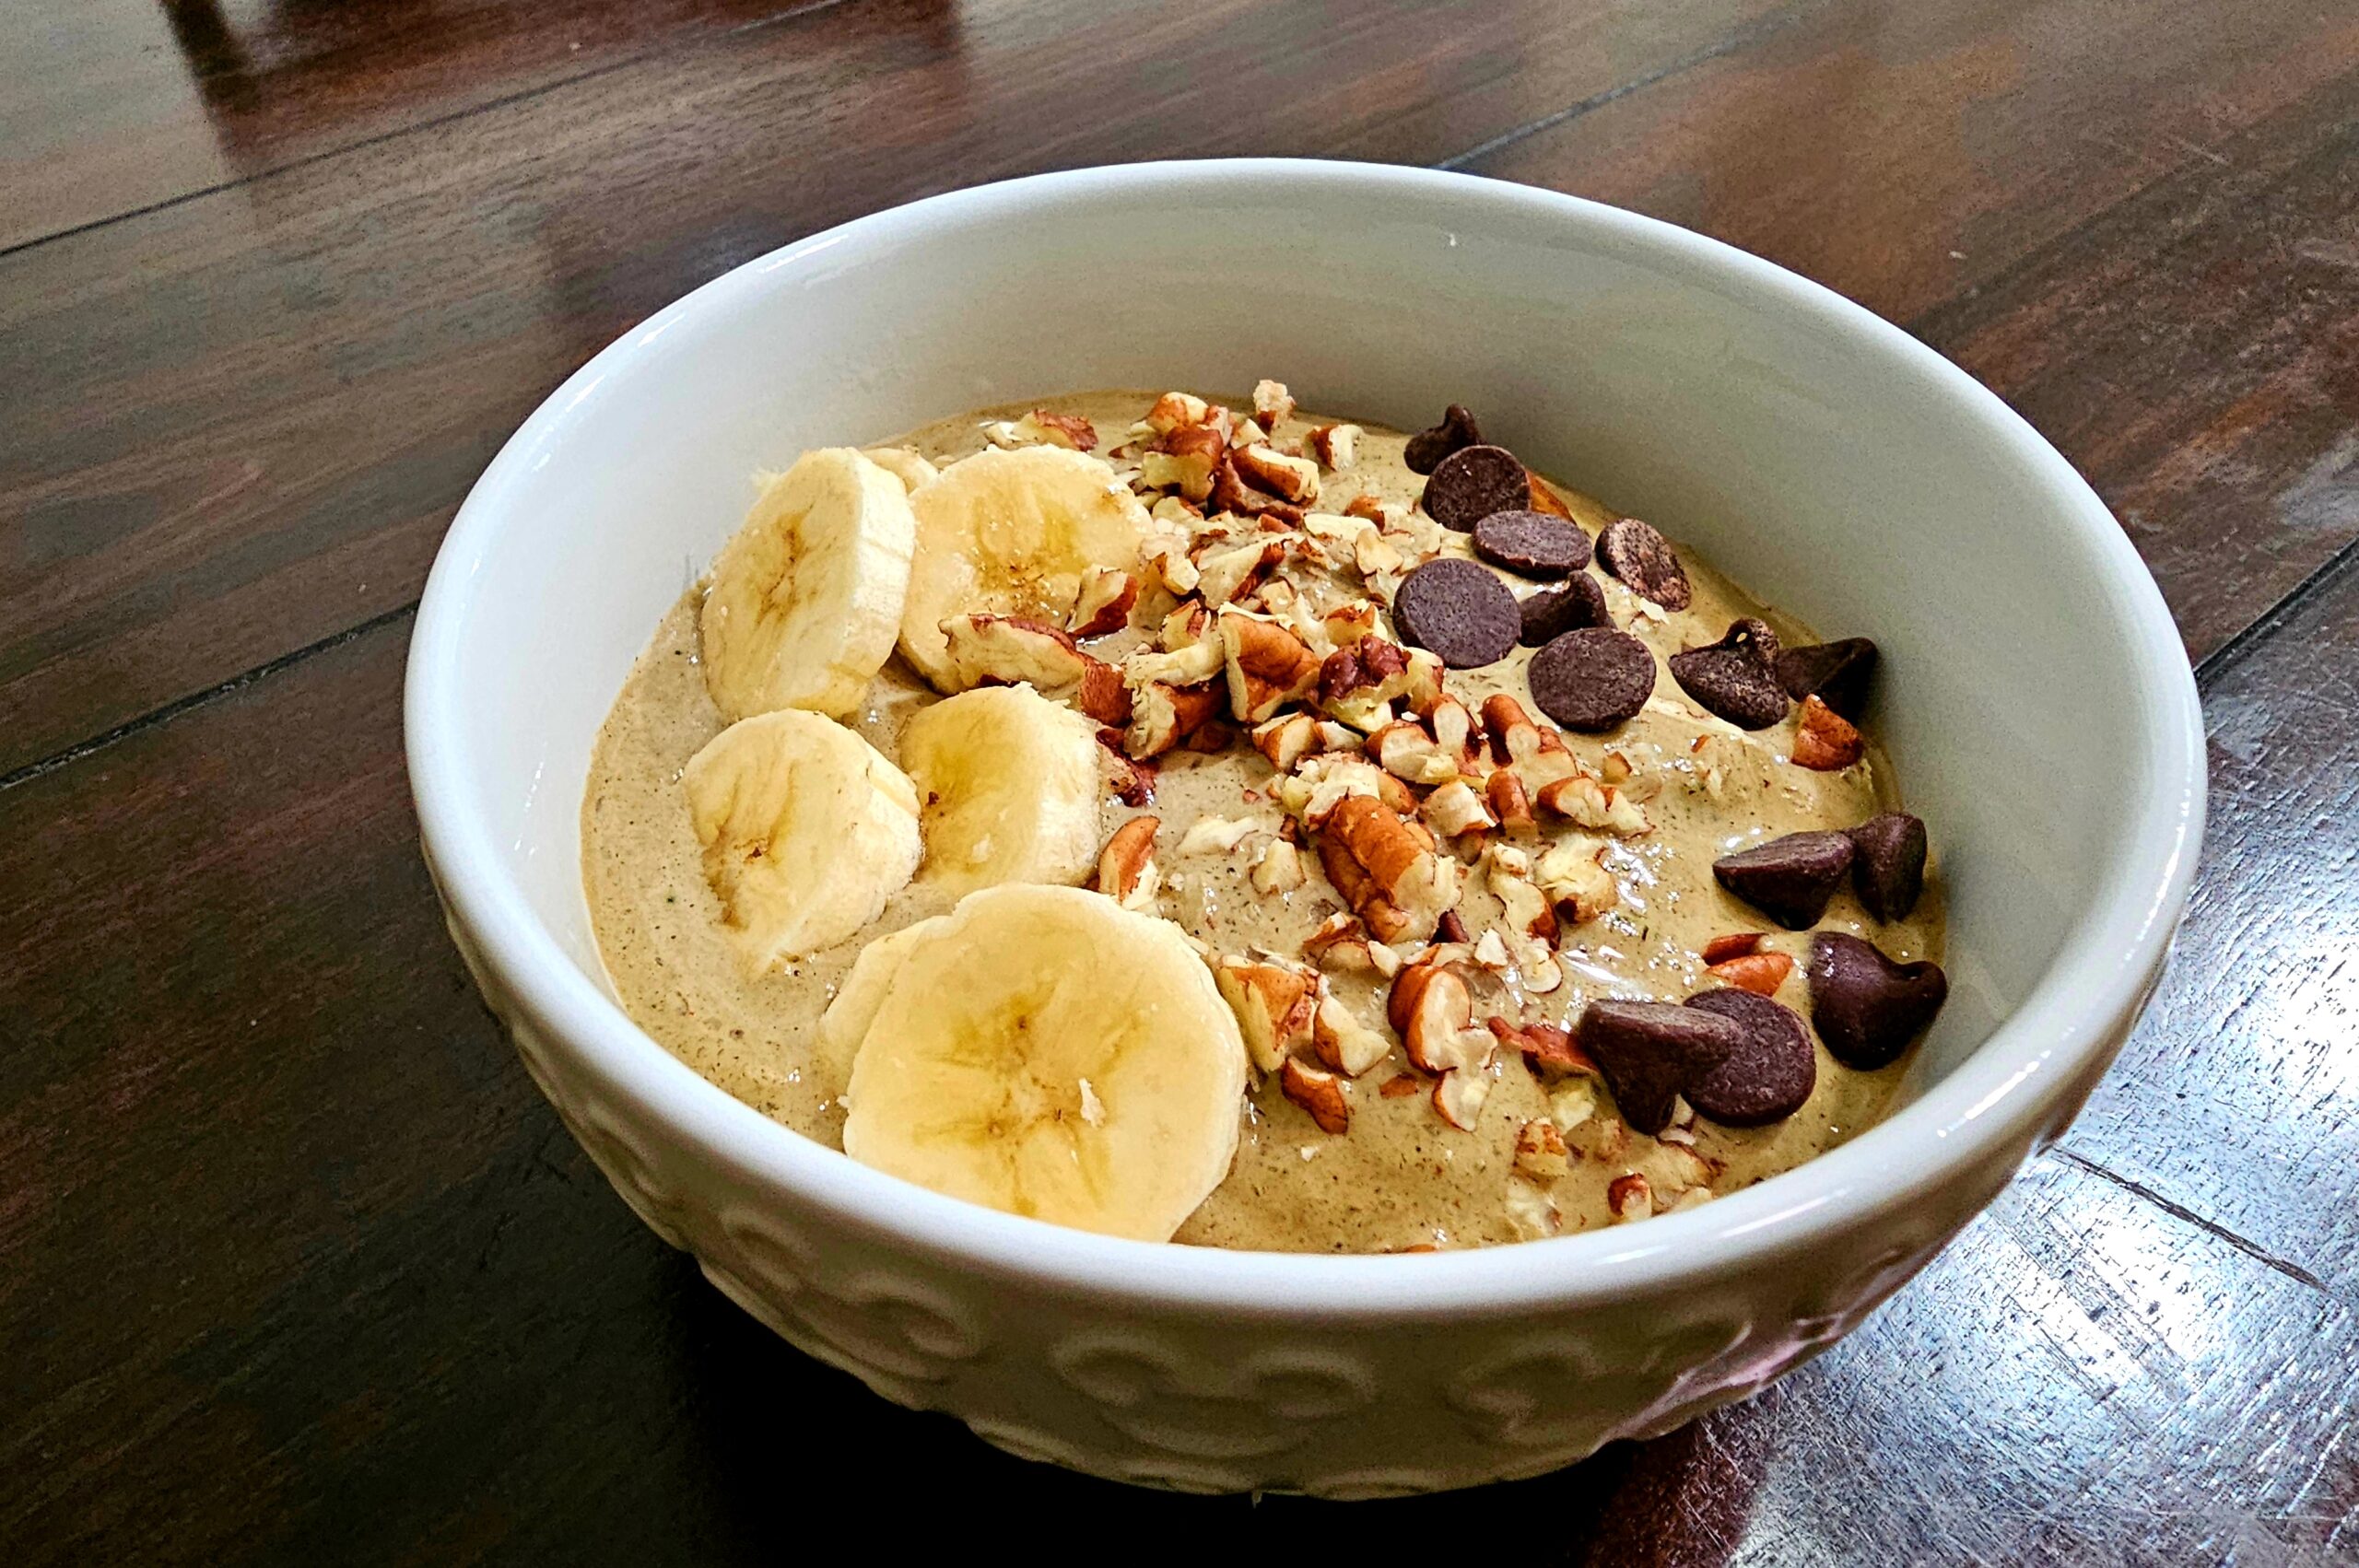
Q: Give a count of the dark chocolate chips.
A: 14